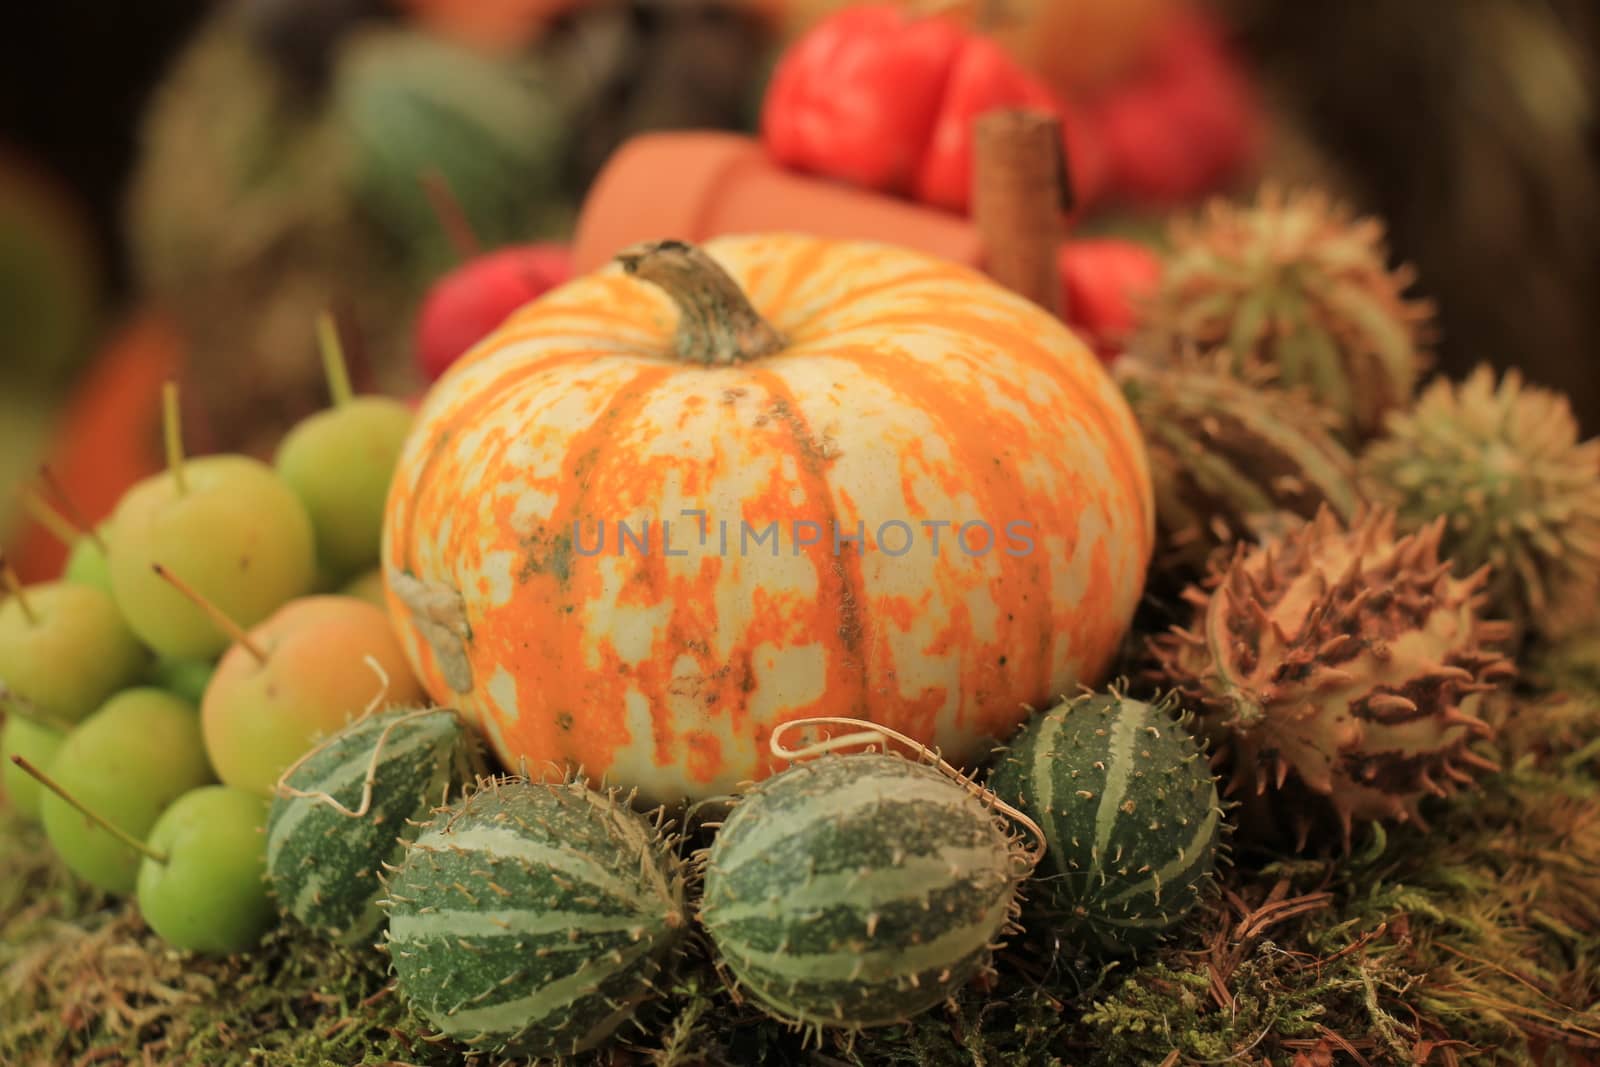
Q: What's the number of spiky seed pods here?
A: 4